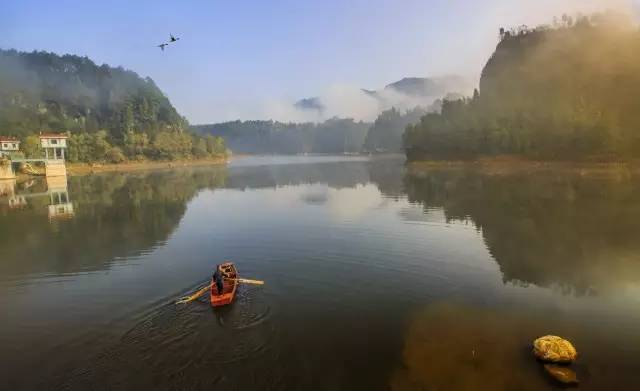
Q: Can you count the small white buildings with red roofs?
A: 2